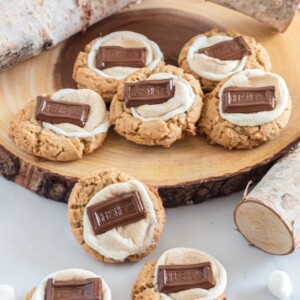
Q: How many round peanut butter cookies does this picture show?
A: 8